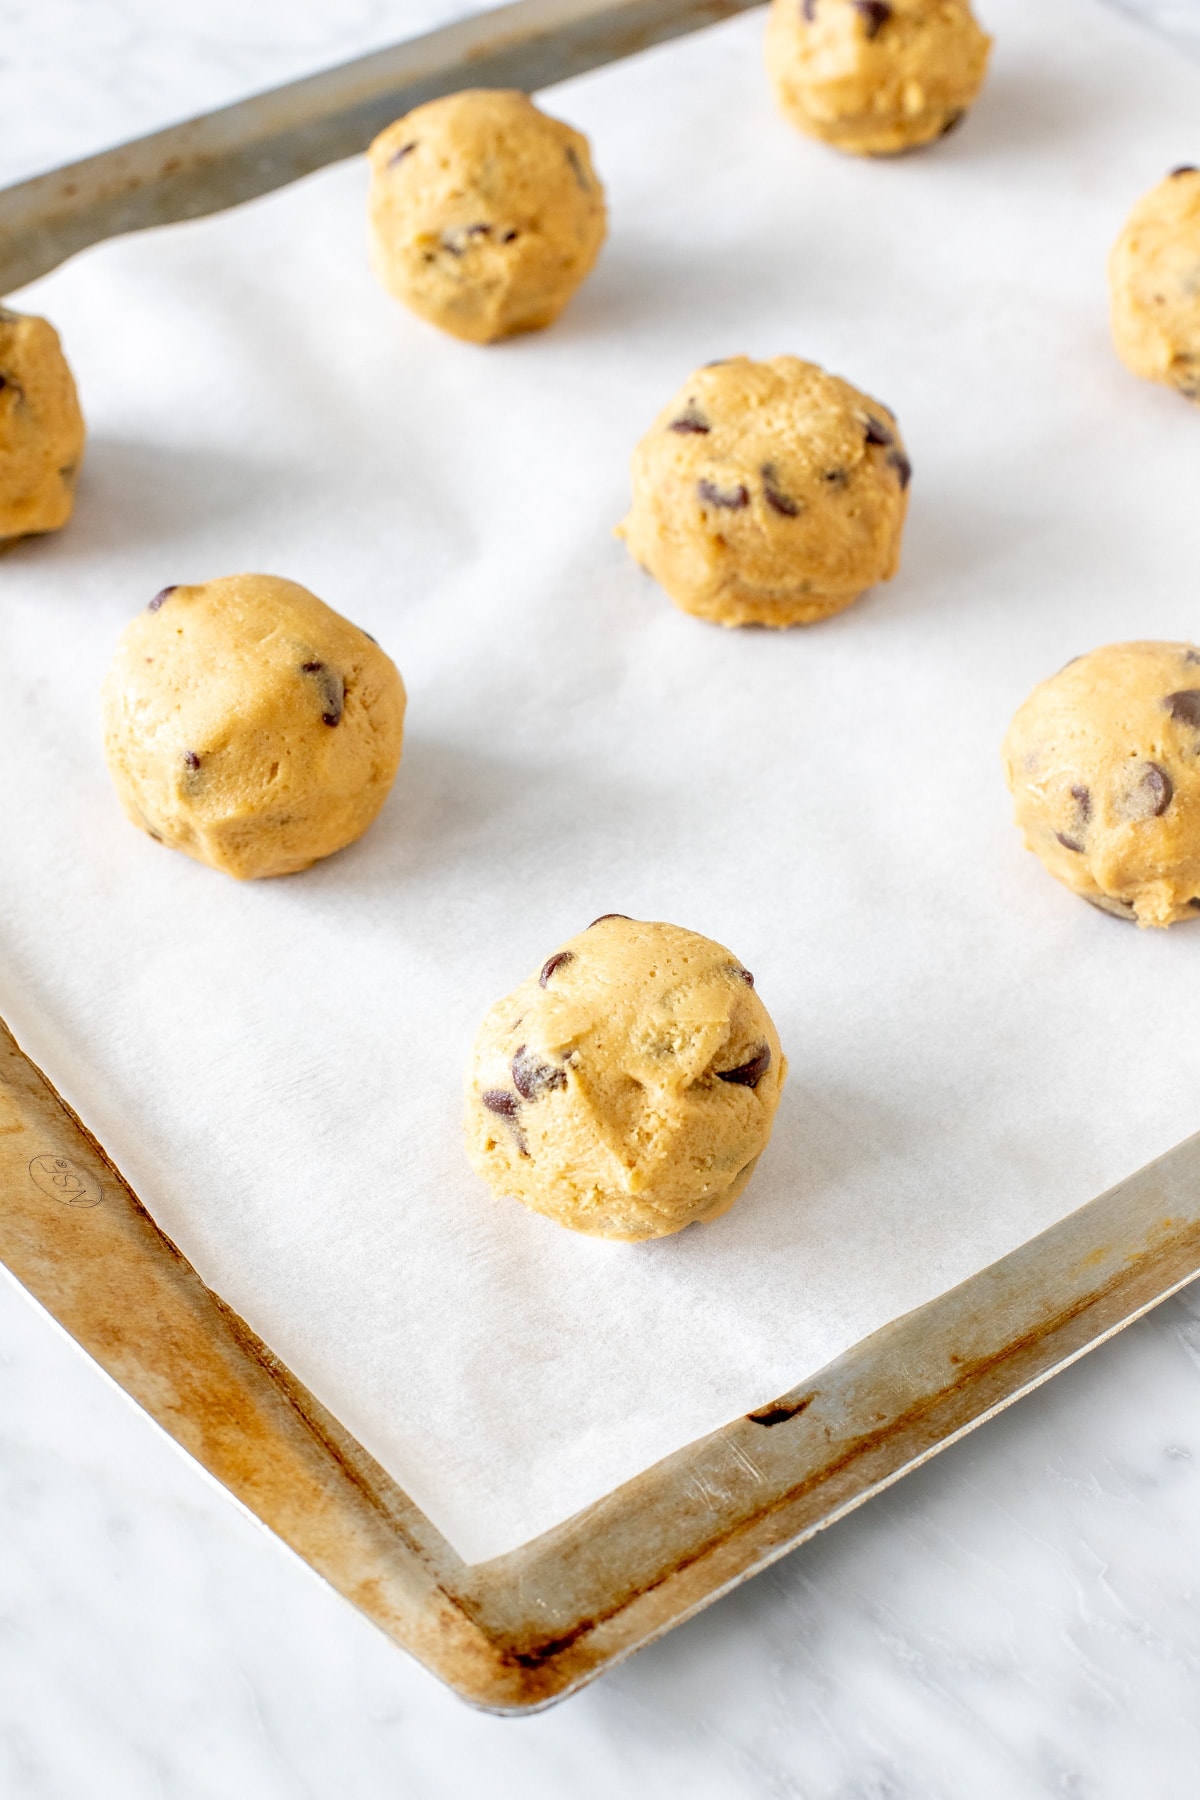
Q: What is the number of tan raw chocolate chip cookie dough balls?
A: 8